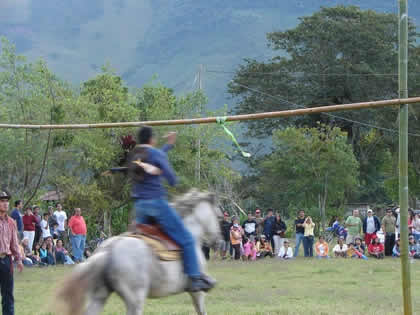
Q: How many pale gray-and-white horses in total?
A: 1